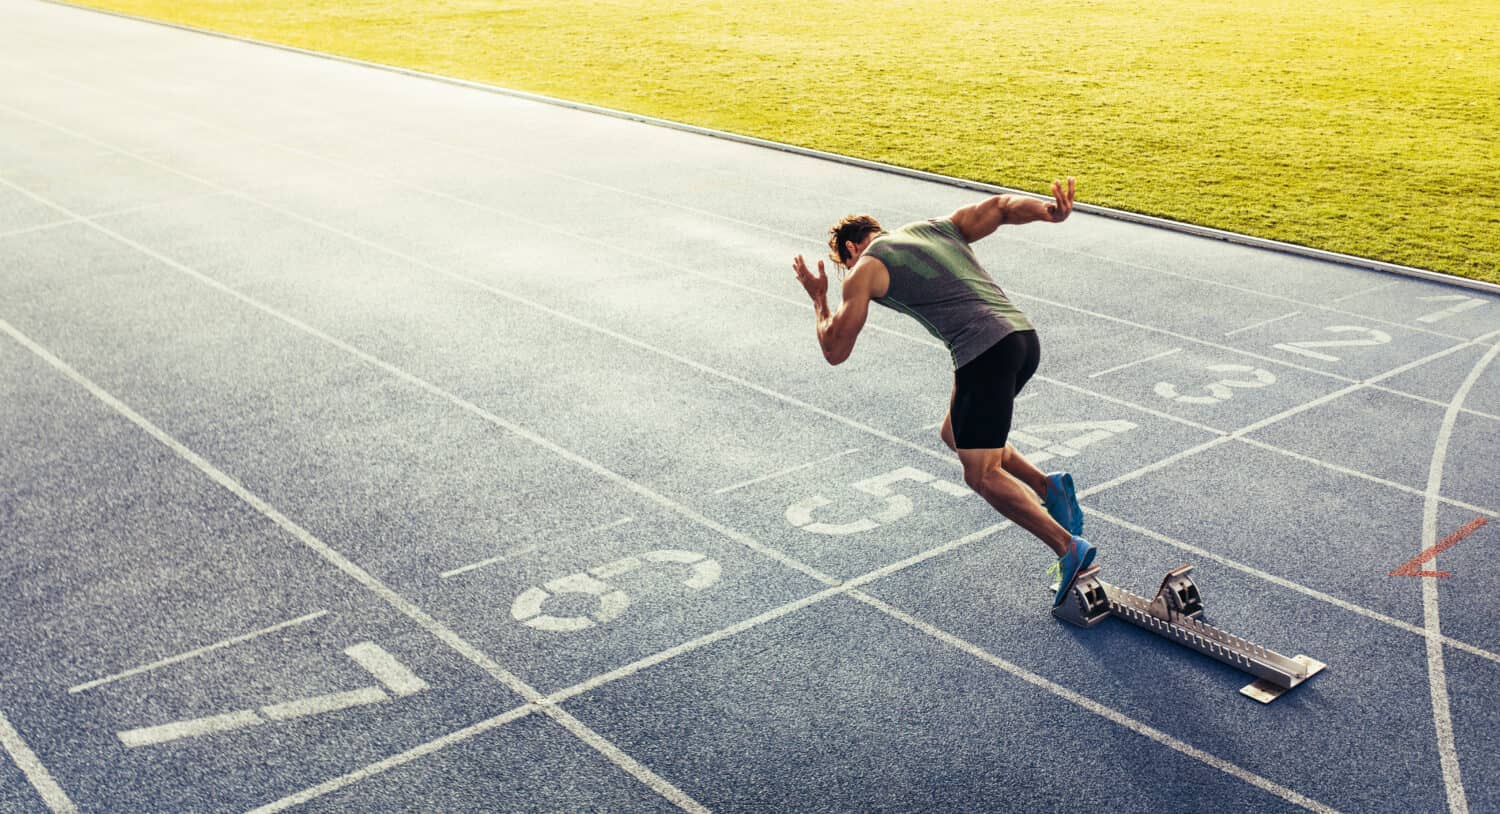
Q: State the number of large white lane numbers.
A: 7